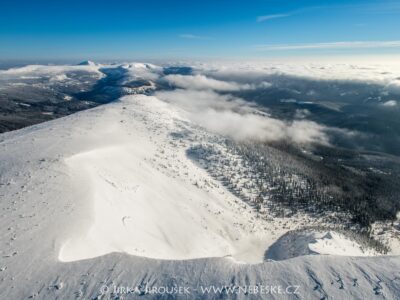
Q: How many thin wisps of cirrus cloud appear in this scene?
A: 3